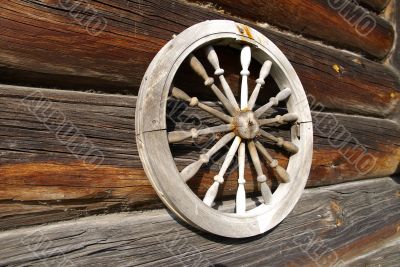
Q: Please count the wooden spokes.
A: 14